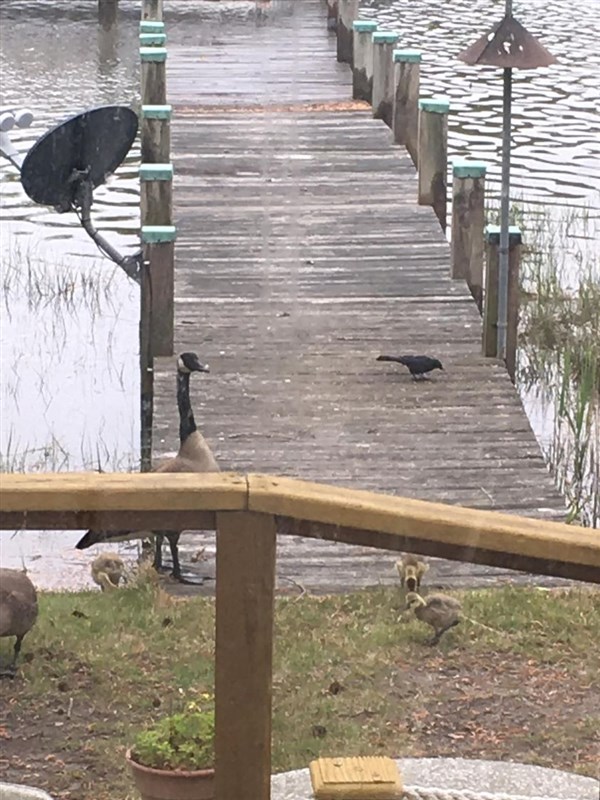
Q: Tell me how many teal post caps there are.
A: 12